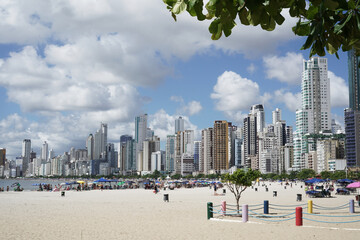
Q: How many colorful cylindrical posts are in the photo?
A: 7